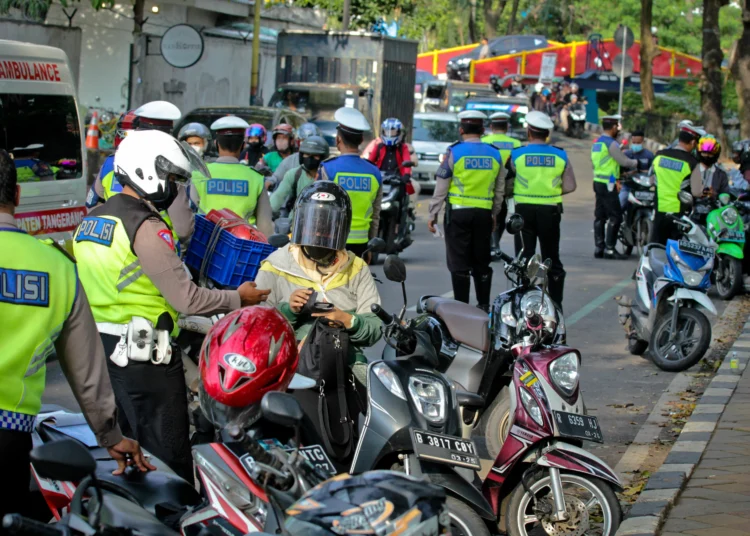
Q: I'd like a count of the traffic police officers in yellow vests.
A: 10